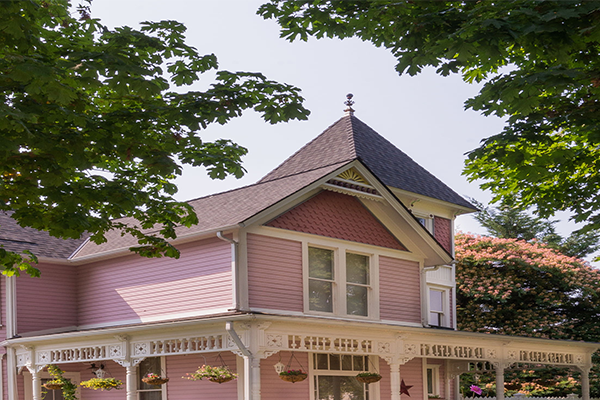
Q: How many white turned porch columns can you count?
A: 6